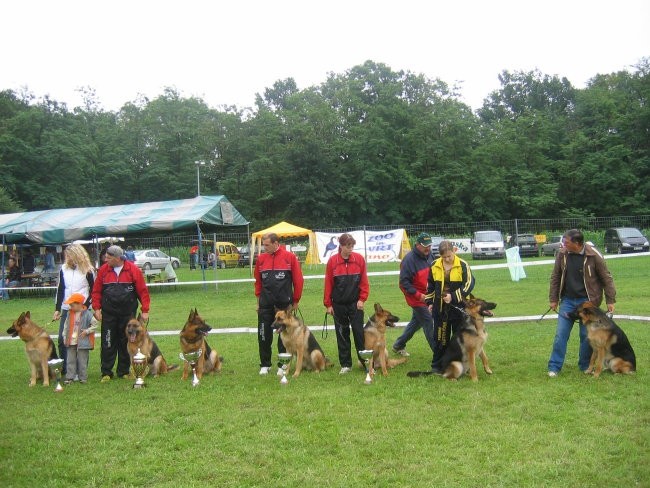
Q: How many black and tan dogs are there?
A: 7